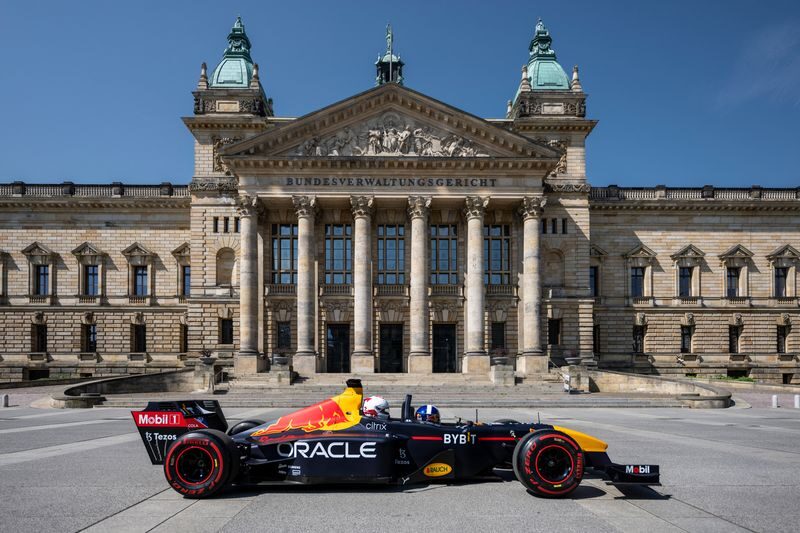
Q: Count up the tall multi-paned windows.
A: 5